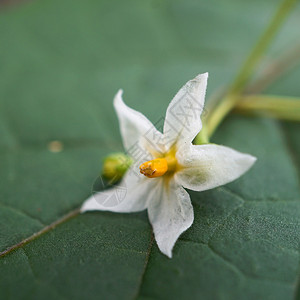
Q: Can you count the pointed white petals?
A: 5